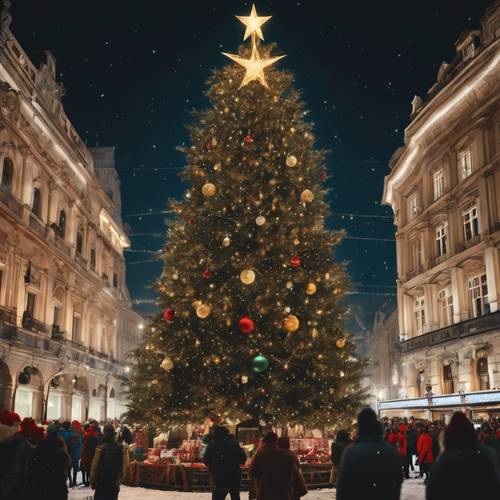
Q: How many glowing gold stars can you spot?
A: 2